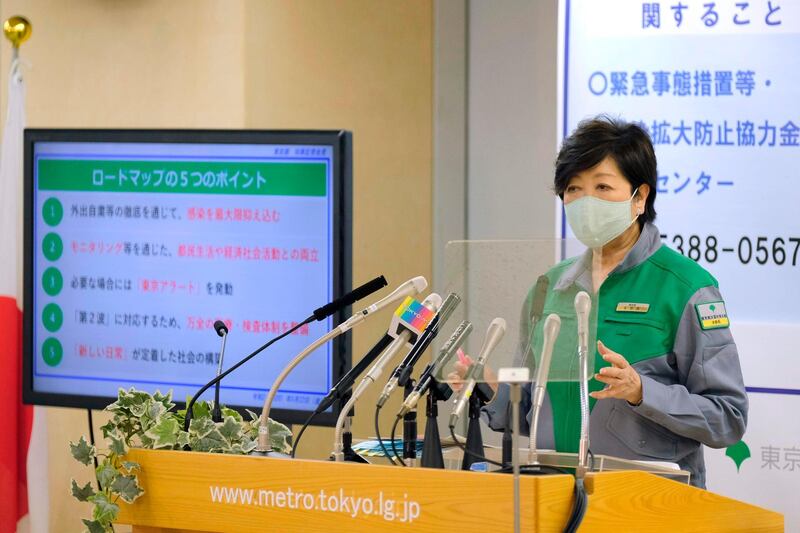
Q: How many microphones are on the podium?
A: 11